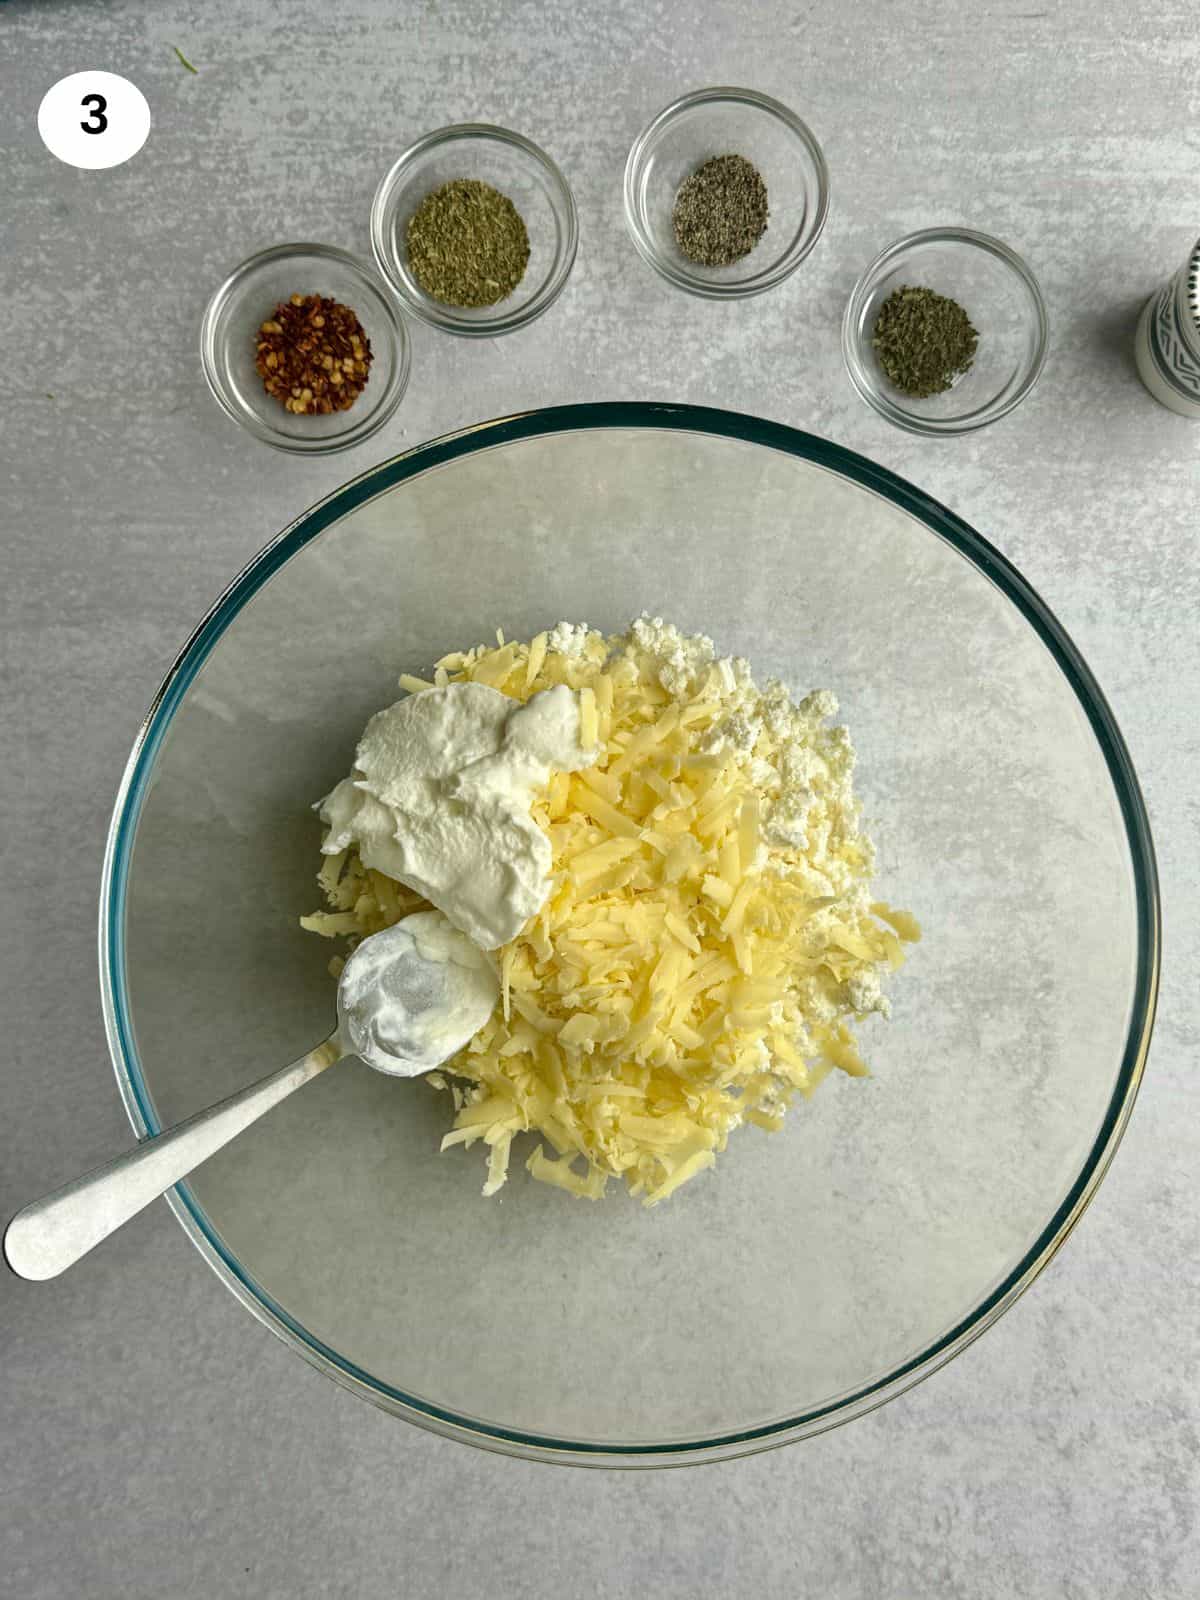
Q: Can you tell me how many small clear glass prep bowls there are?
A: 4